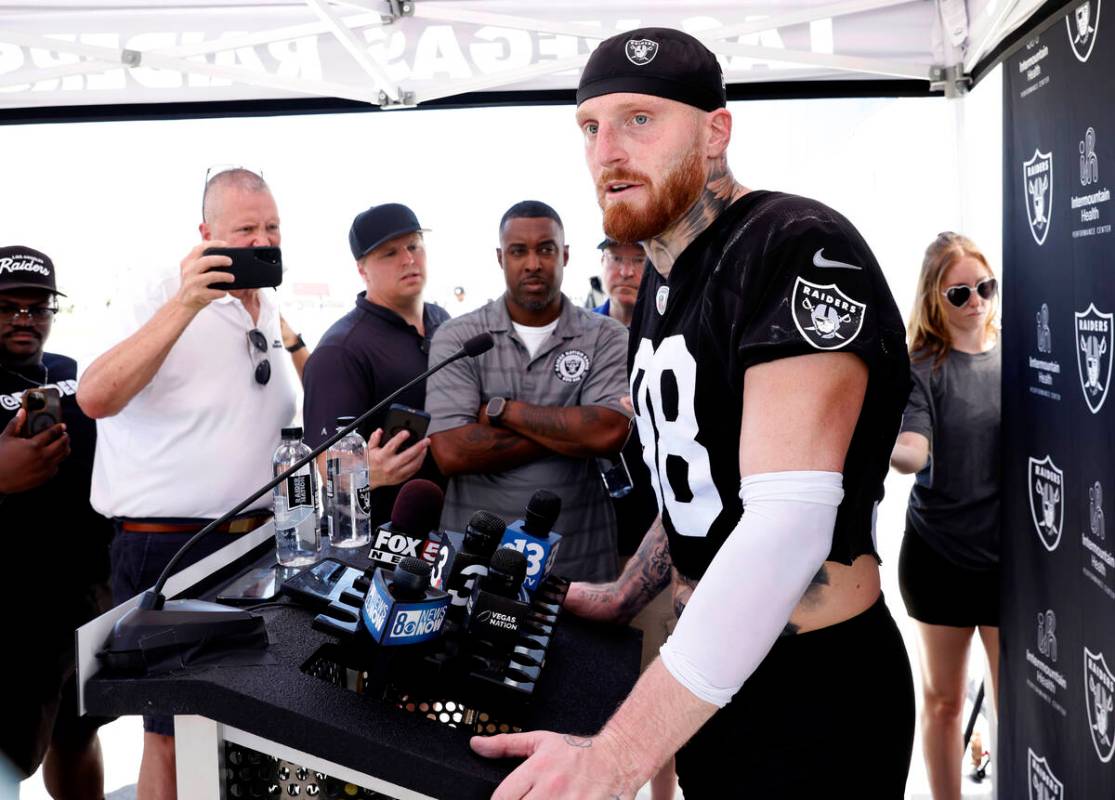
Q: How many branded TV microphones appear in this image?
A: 5